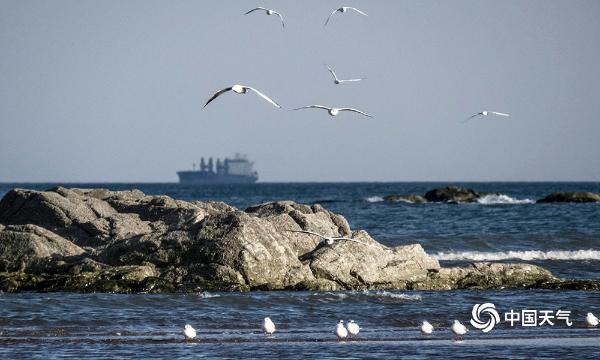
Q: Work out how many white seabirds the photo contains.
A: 14